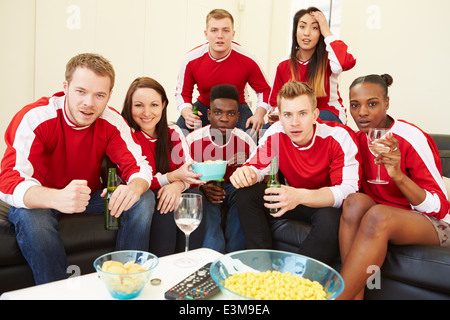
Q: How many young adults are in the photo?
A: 7